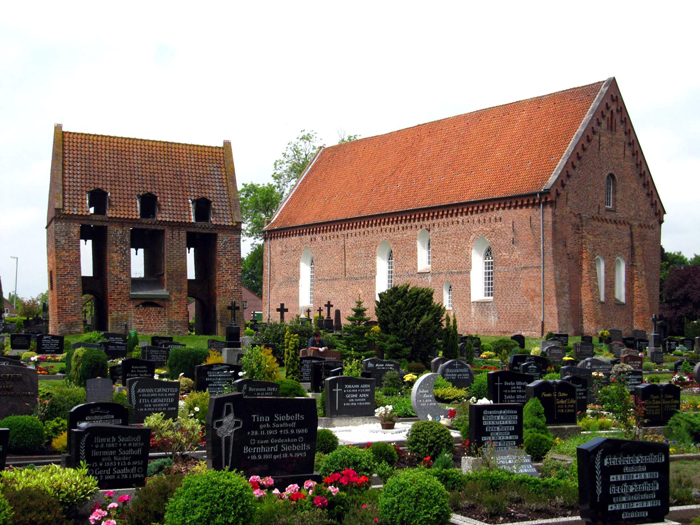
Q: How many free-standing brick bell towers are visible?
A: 1